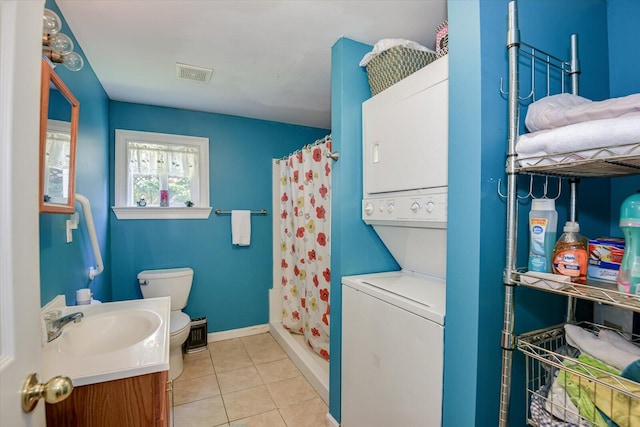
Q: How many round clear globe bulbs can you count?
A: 3